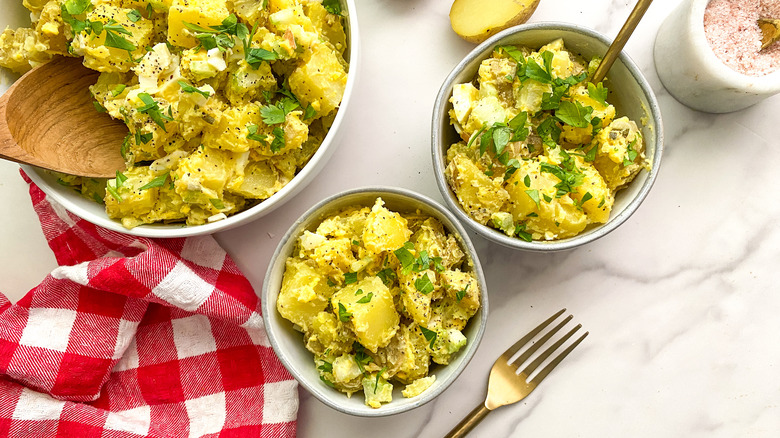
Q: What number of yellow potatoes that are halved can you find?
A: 1